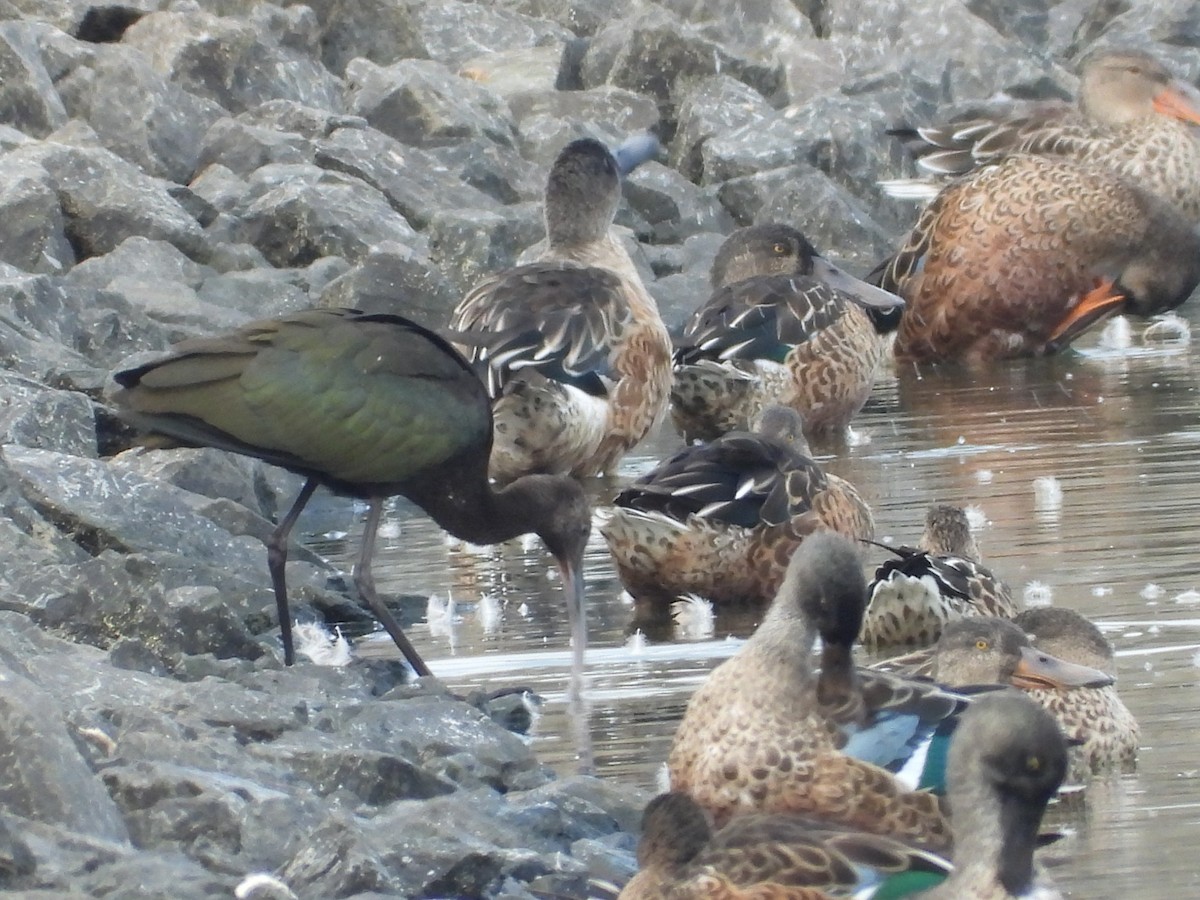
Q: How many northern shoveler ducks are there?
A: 11